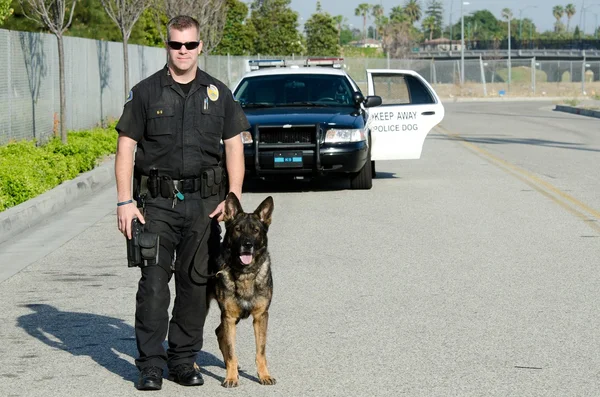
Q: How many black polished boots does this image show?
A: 2